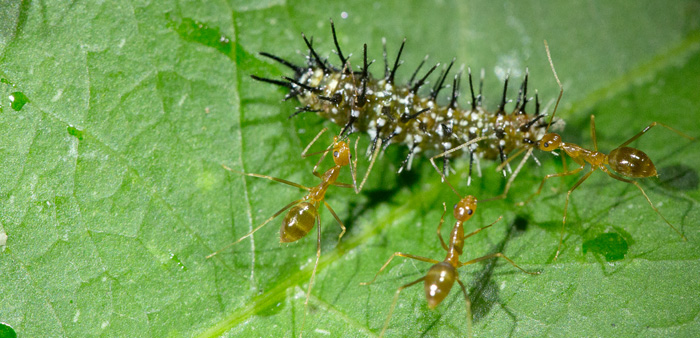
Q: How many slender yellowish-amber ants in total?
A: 3